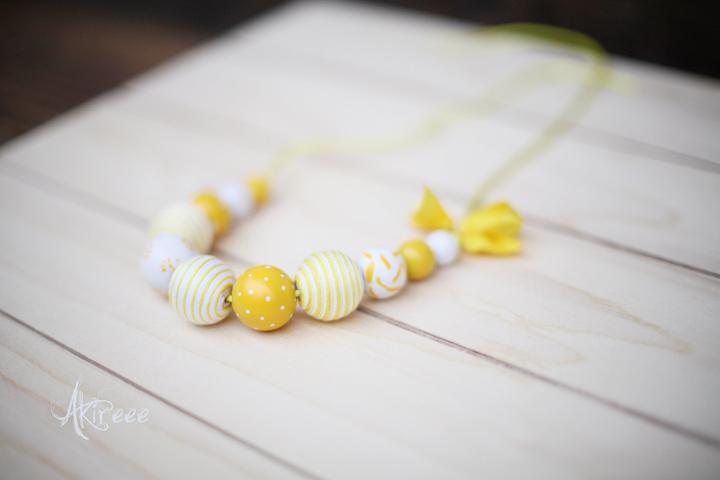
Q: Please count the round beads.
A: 11